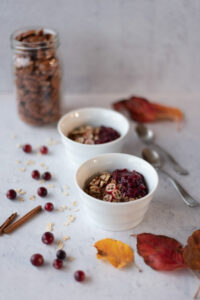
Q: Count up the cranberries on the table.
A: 12